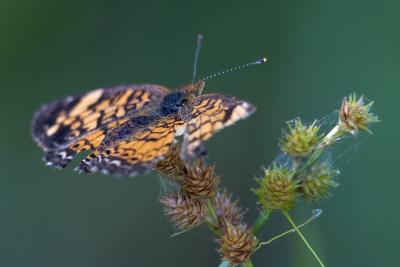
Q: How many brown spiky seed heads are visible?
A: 5